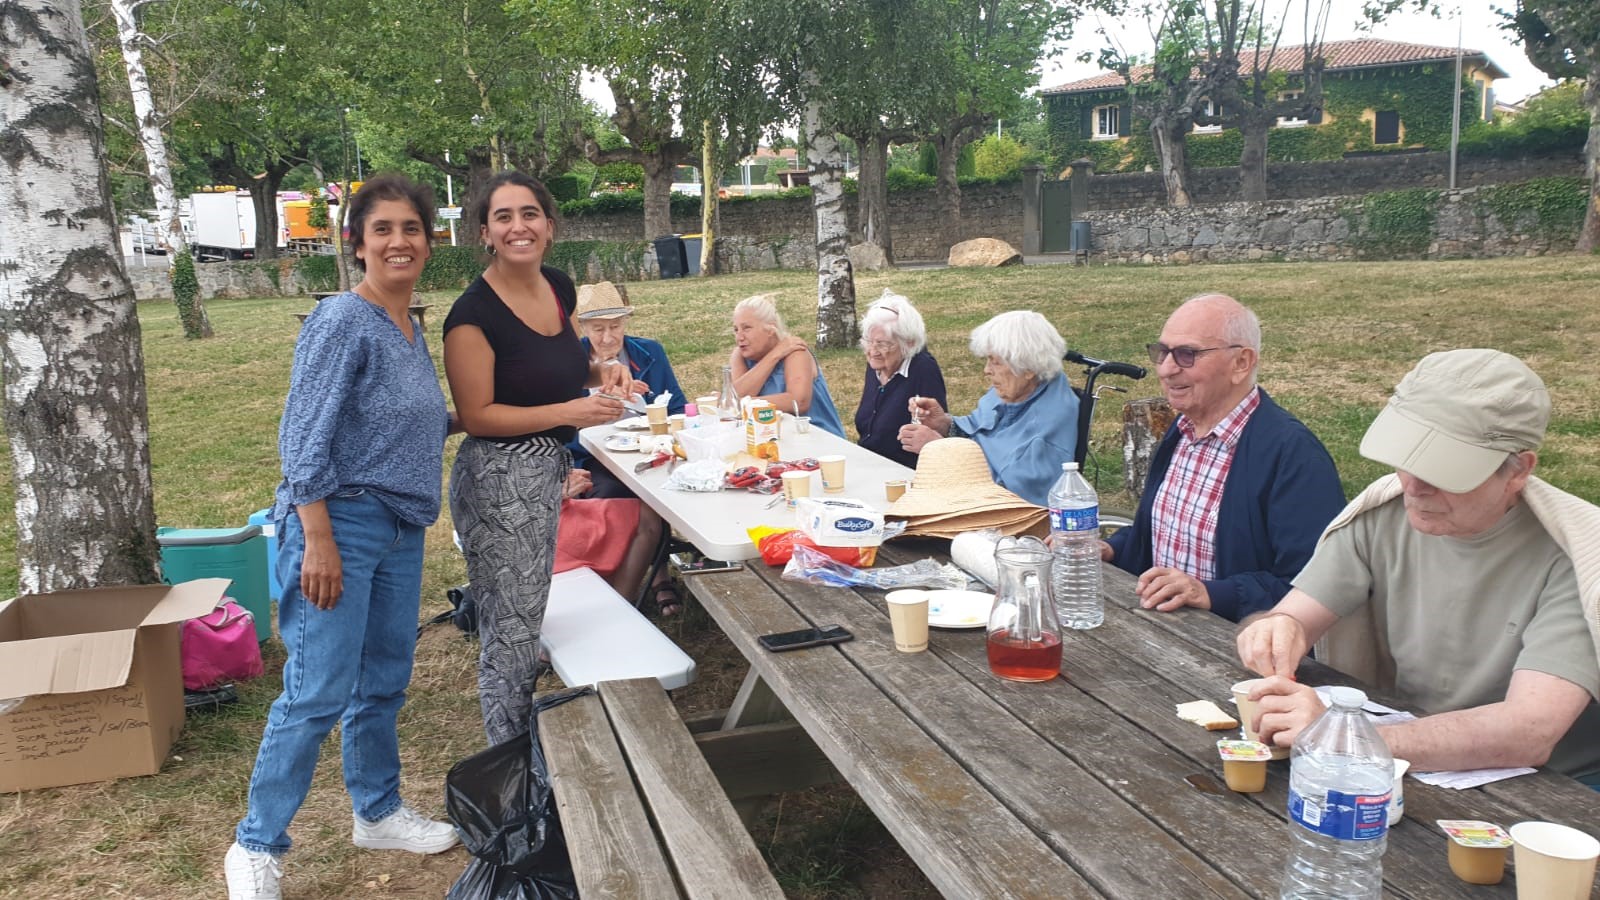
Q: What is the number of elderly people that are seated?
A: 6